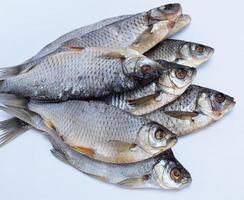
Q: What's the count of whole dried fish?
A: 8